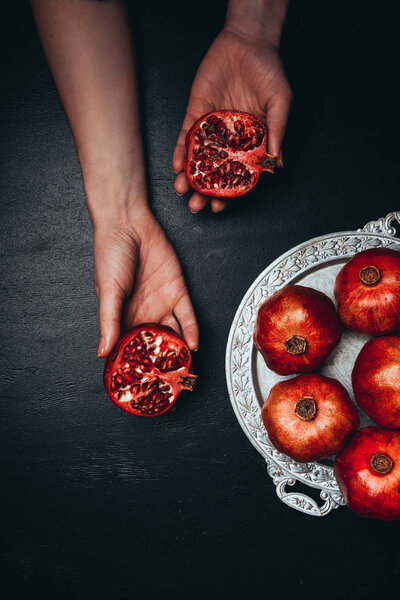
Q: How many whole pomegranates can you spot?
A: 5